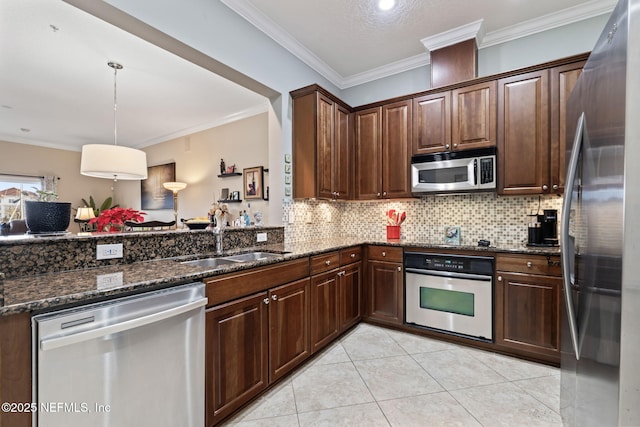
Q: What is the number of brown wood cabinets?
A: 14